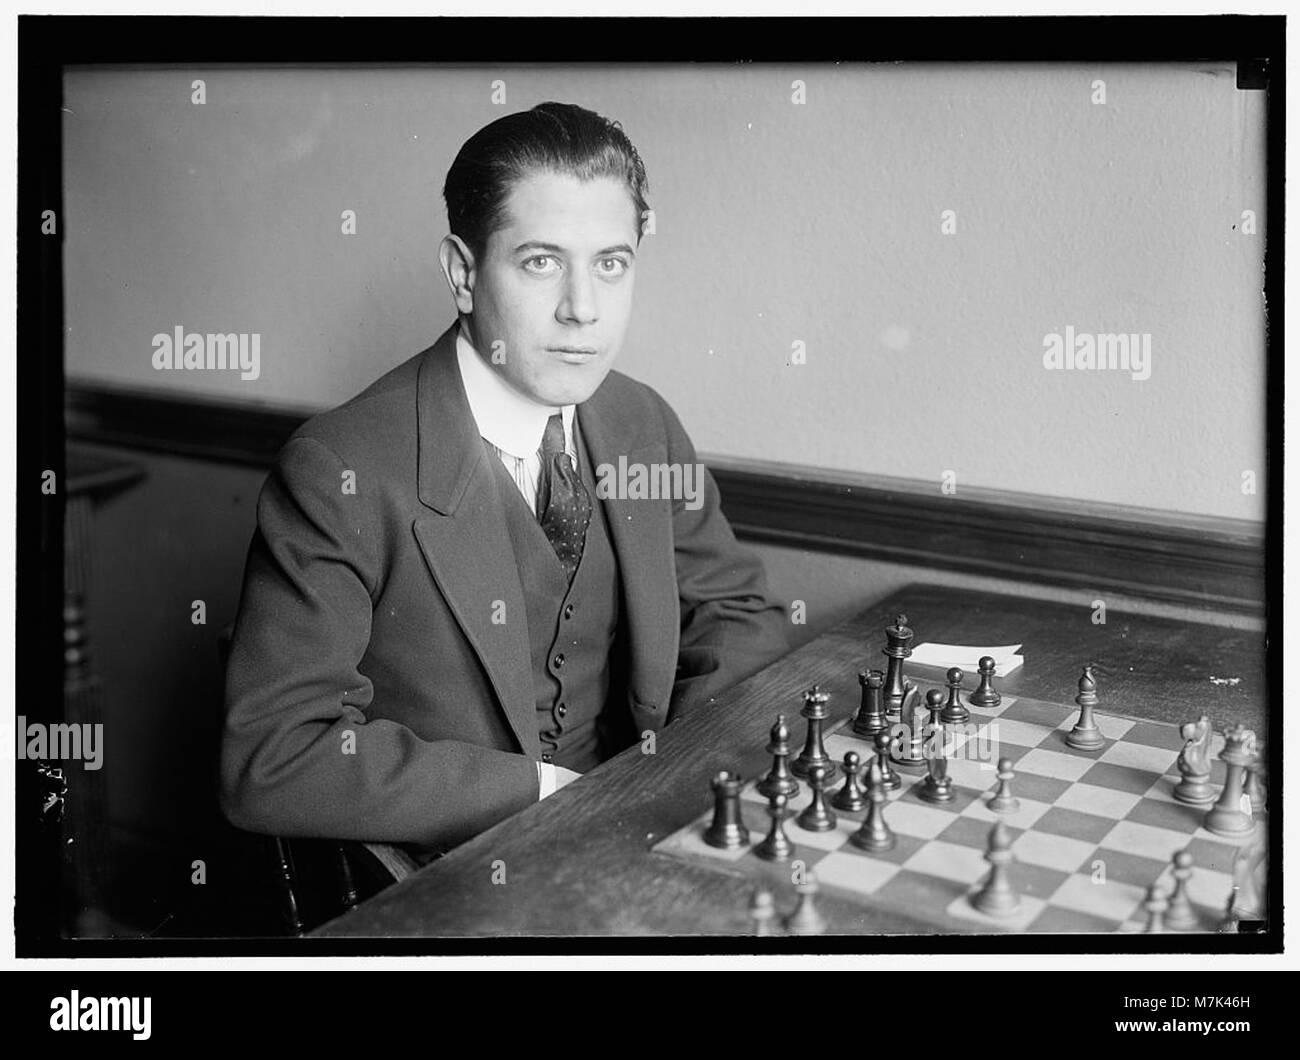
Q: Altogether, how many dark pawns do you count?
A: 7